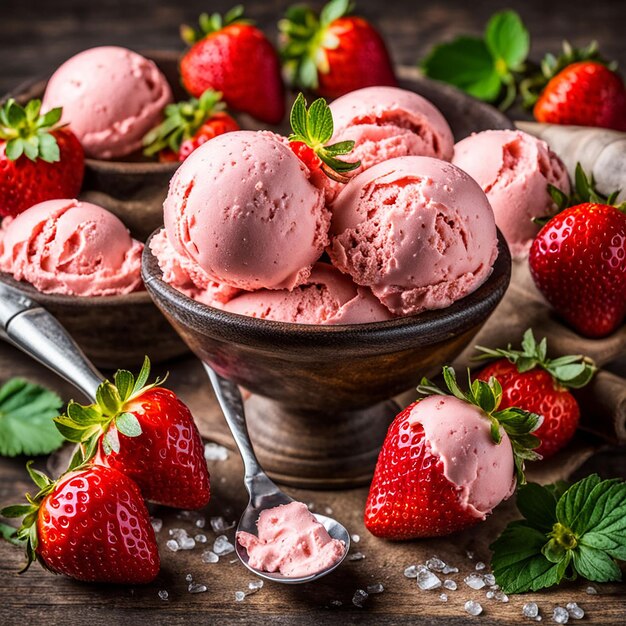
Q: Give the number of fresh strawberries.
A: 11